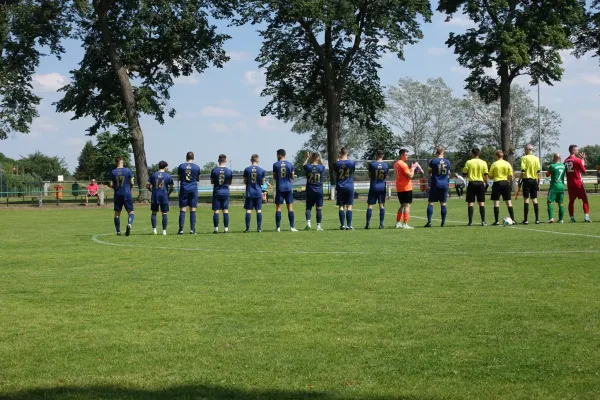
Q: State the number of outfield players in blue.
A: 10